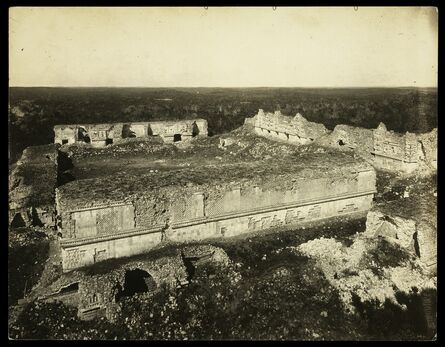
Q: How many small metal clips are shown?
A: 3